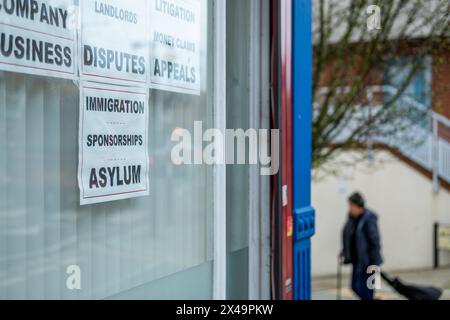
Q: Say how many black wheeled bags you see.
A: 1